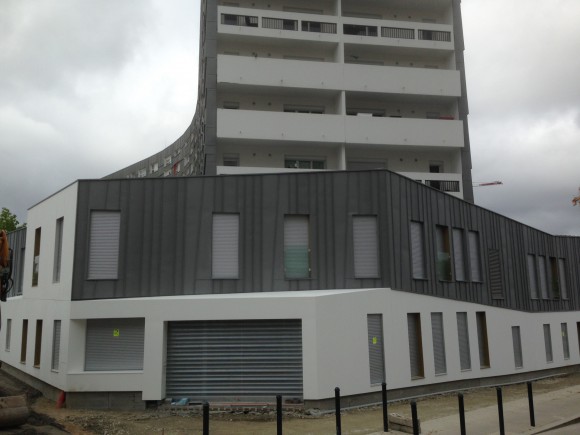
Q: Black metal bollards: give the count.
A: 8